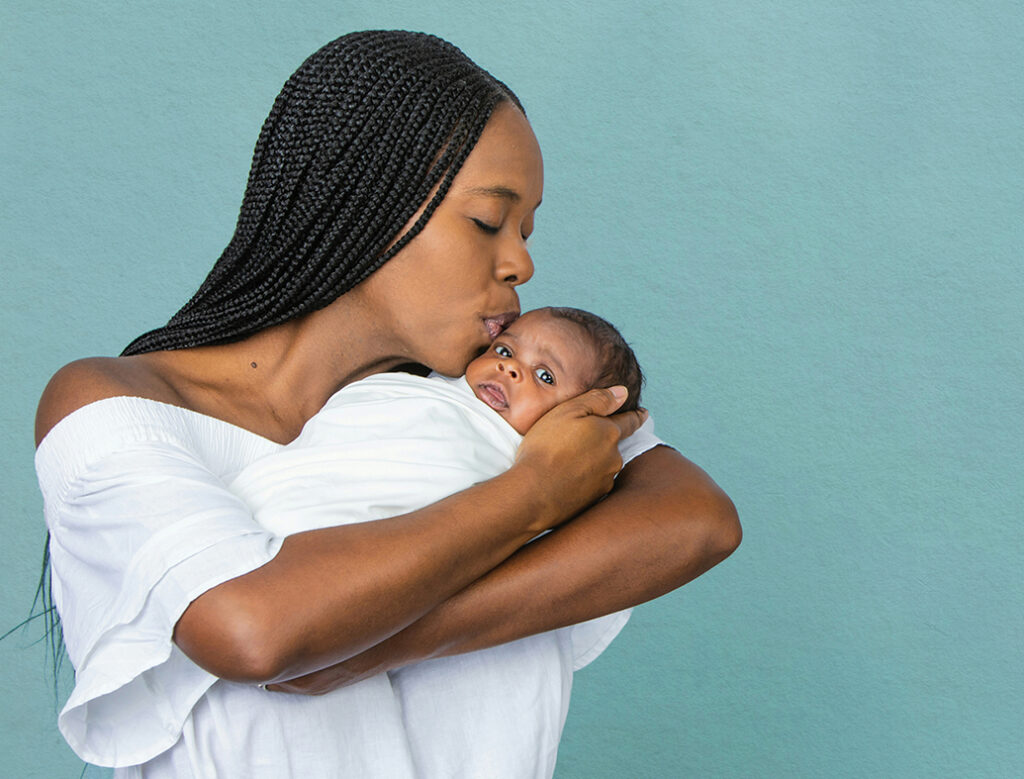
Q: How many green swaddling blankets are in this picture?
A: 0